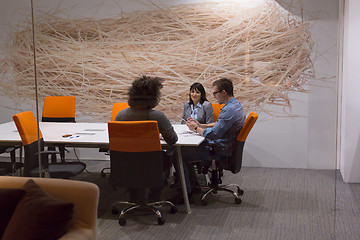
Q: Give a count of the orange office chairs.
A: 6